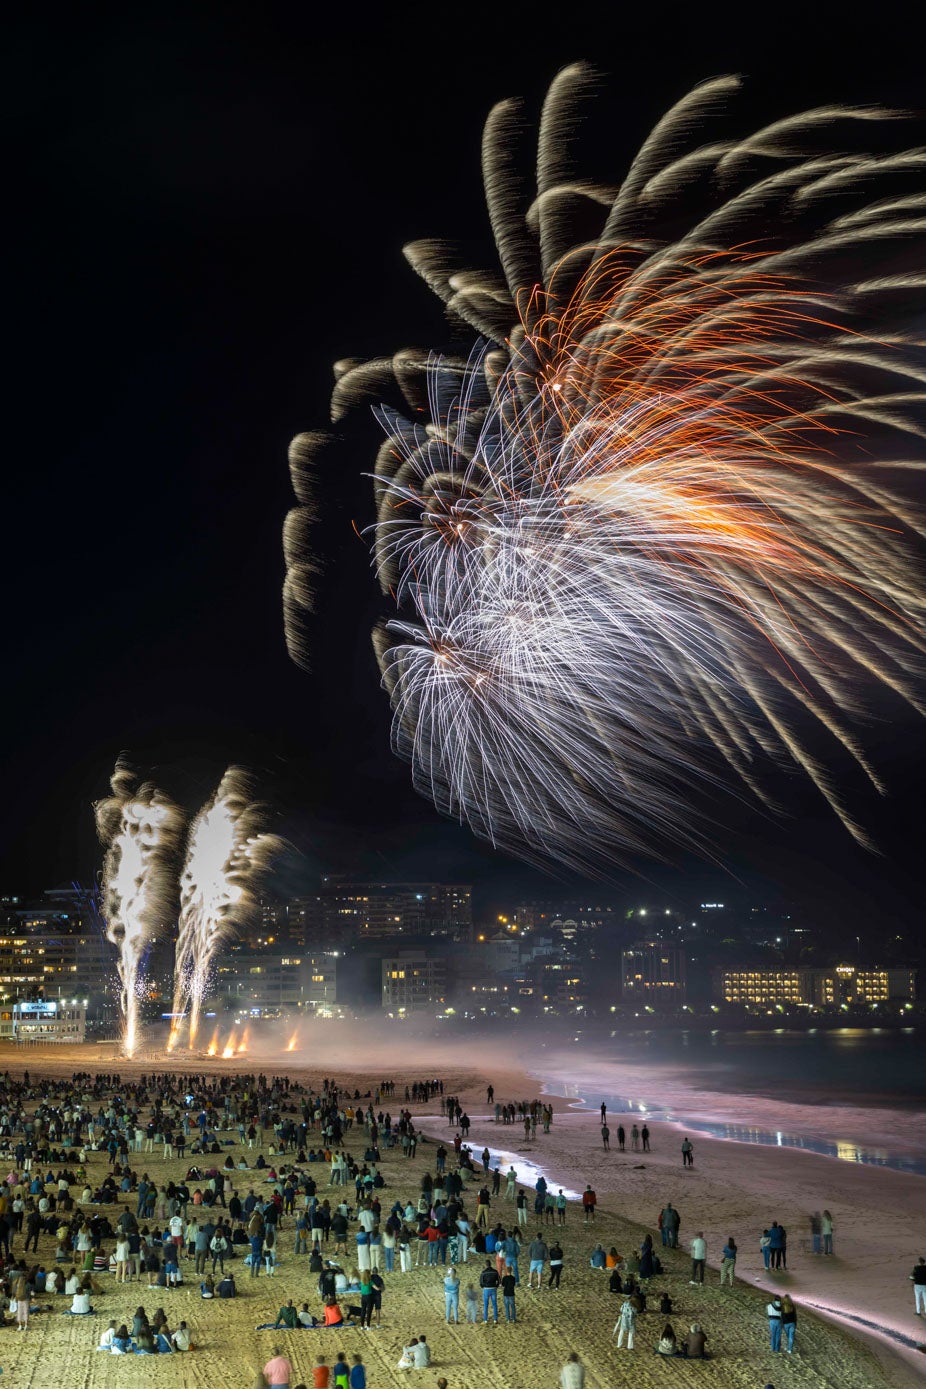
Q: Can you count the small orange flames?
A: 4